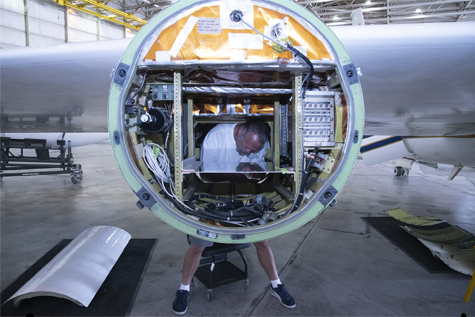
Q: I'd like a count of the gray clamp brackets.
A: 4